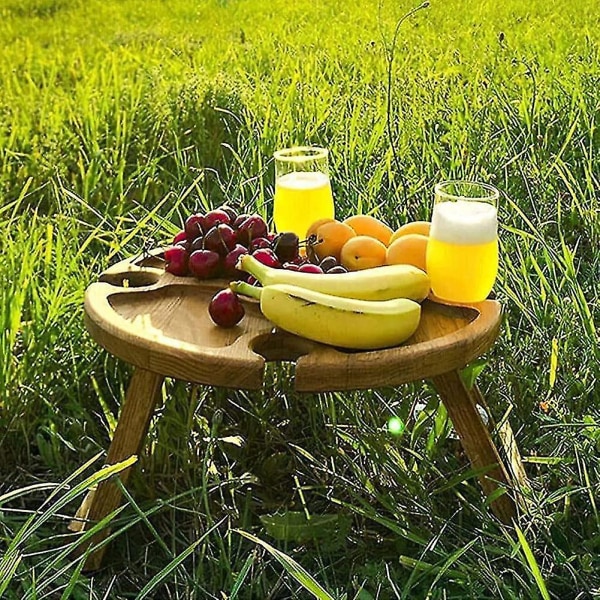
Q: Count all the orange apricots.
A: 5